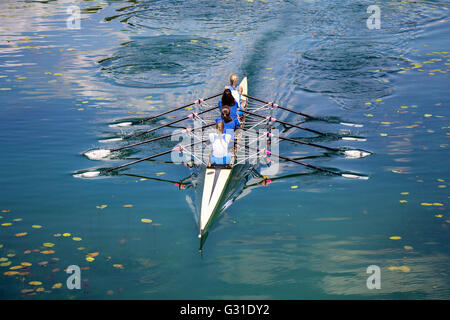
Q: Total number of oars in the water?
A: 8